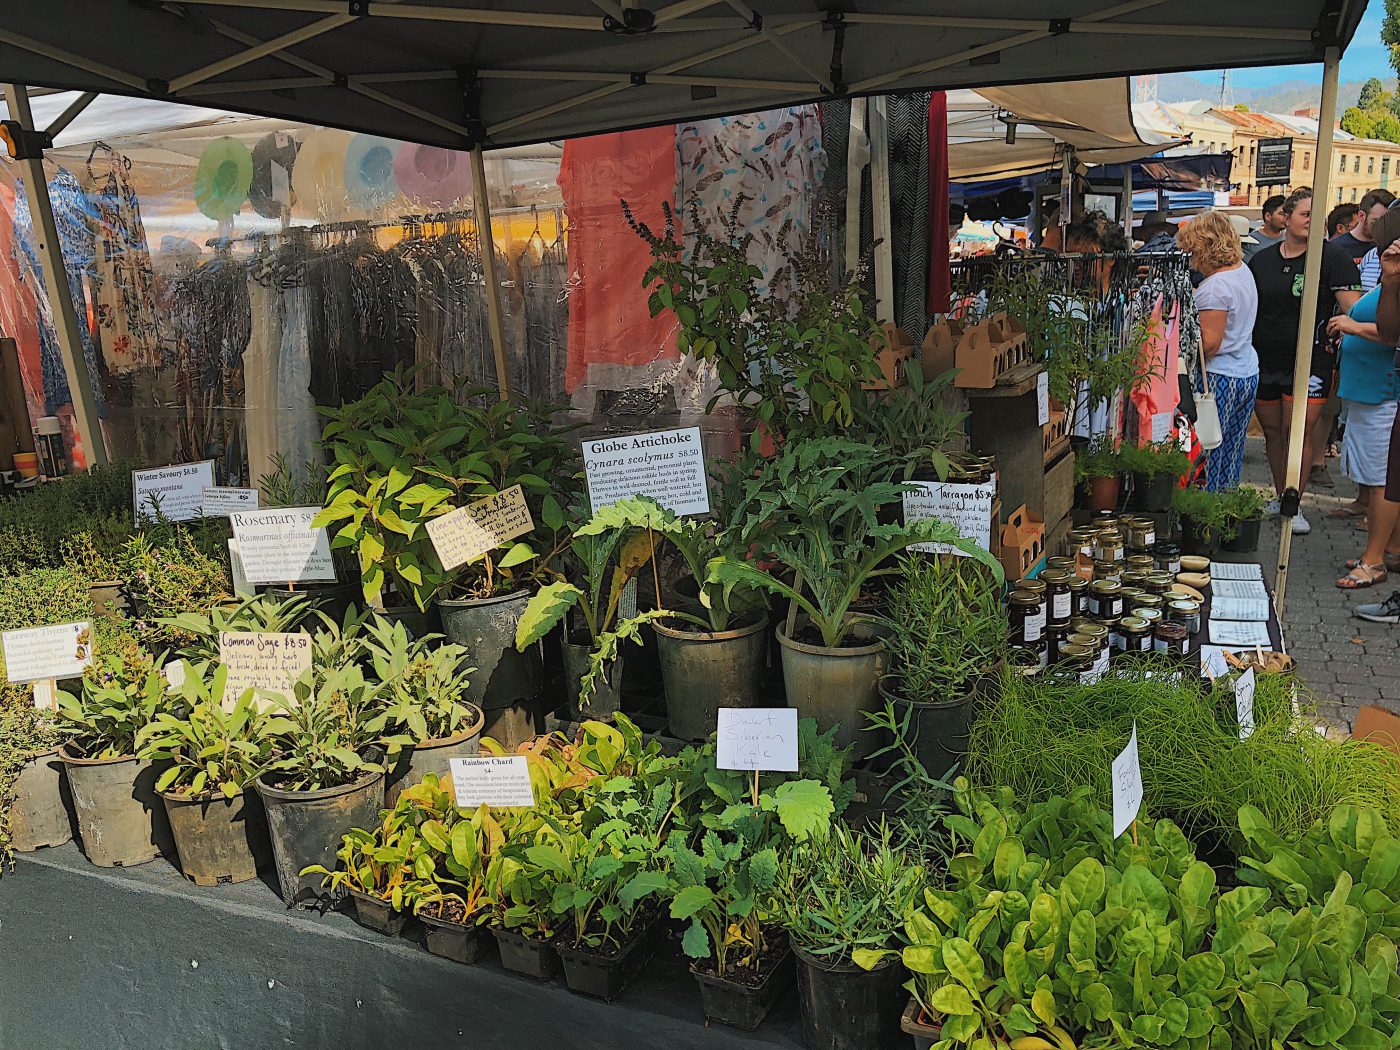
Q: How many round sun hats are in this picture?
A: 5